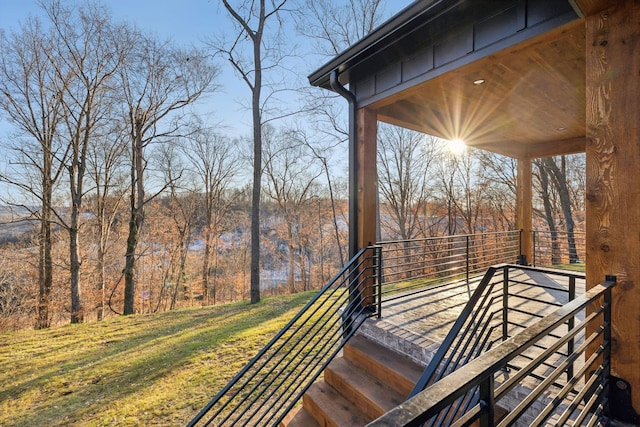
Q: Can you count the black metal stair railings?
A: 2